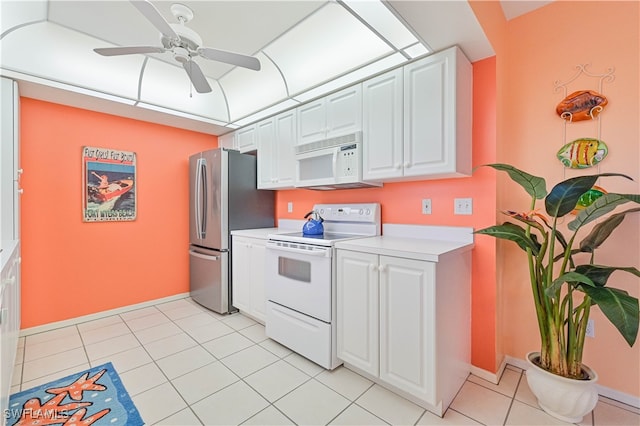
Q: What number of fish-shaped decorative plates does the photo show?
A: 3